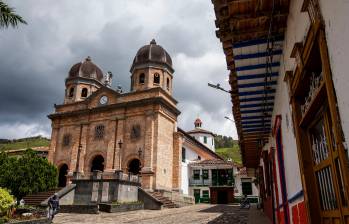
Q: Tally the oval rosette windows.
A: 3